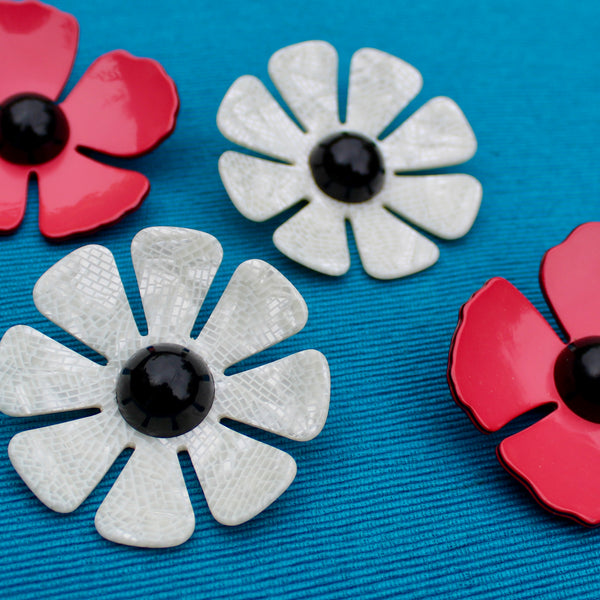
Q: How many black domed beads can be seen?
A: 4